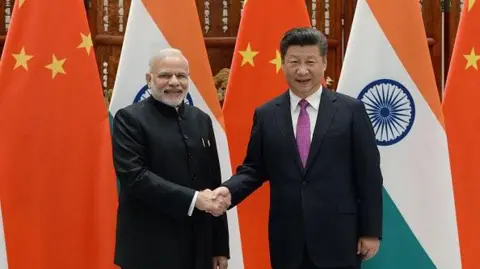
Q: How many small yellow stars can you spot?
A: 6